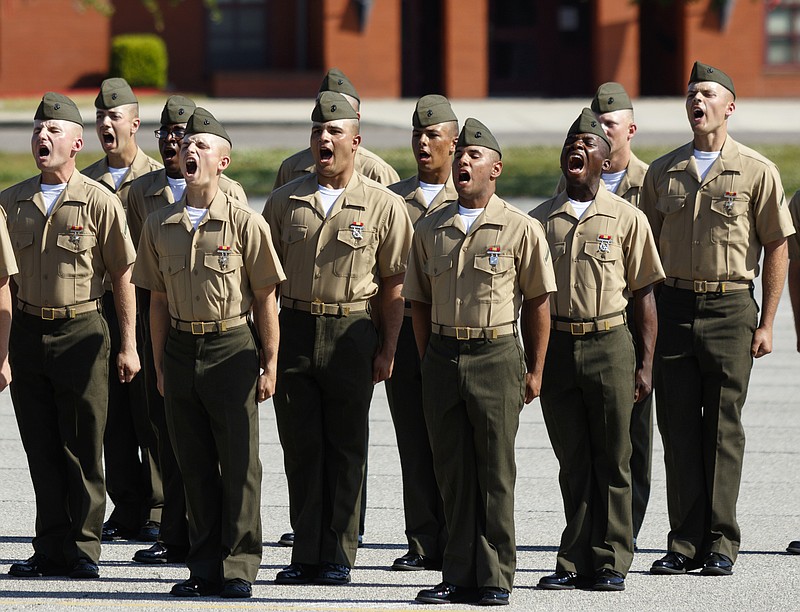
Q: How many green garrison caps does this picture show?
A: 11